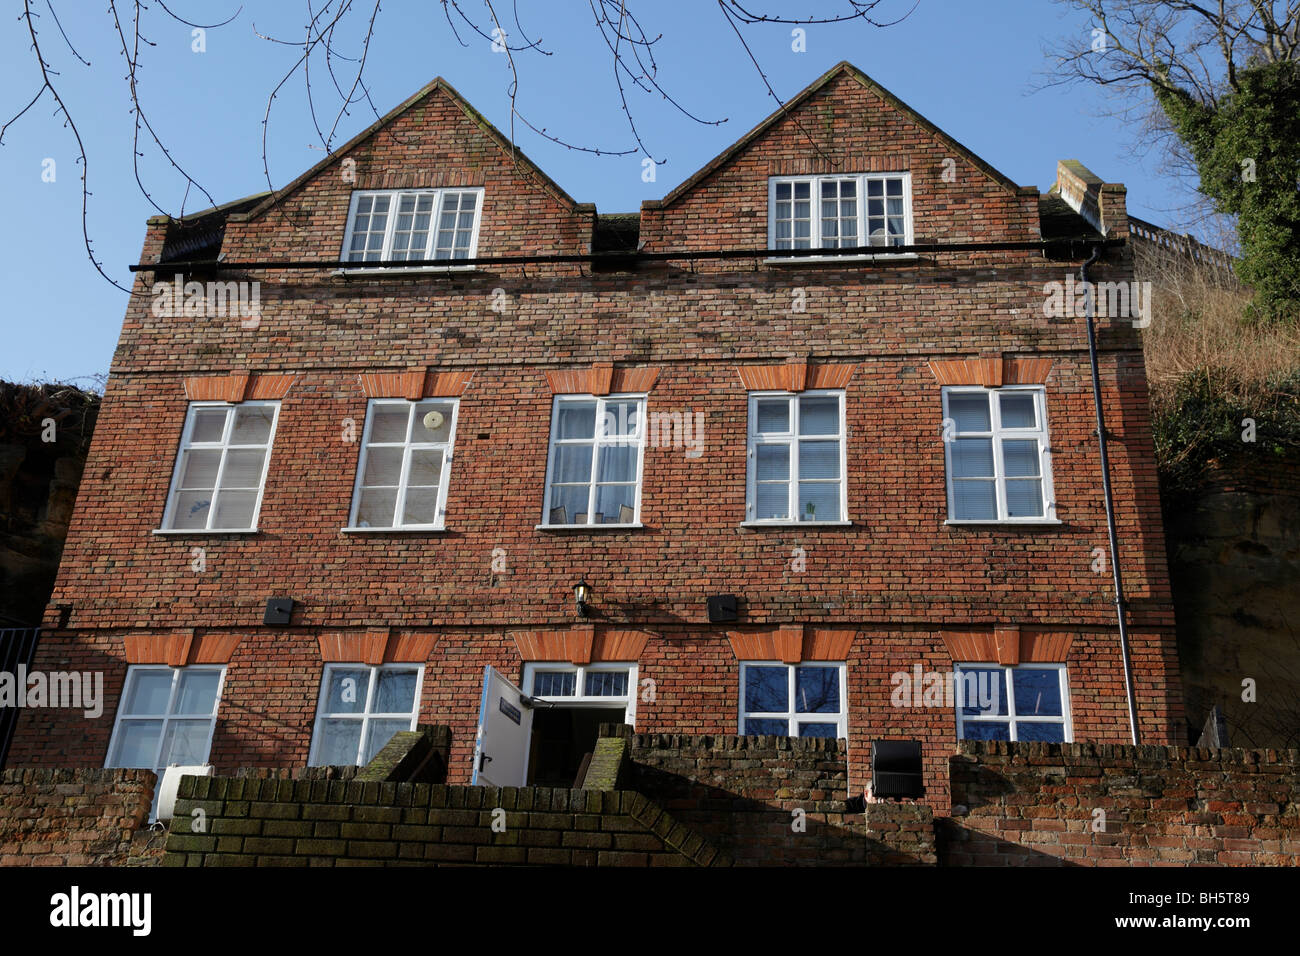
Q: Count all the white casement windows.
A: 11